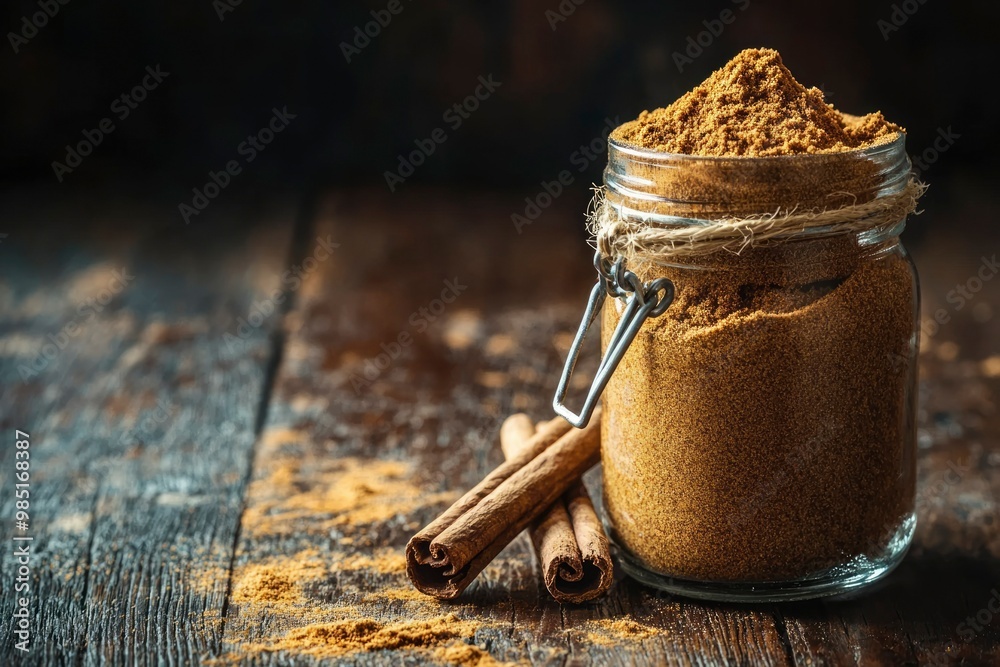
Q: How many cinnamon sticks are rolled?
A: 2